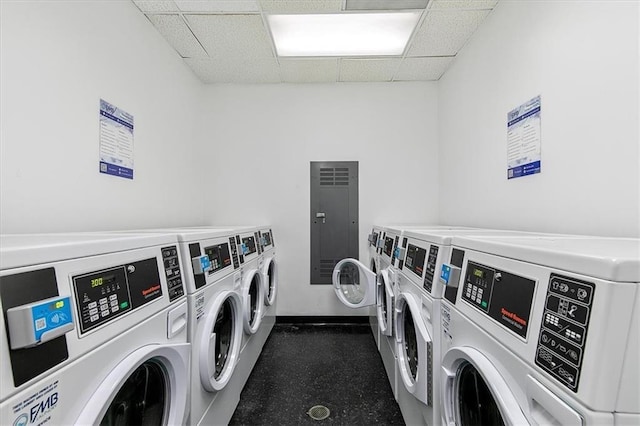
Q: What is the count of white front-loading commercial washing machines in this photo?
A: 8